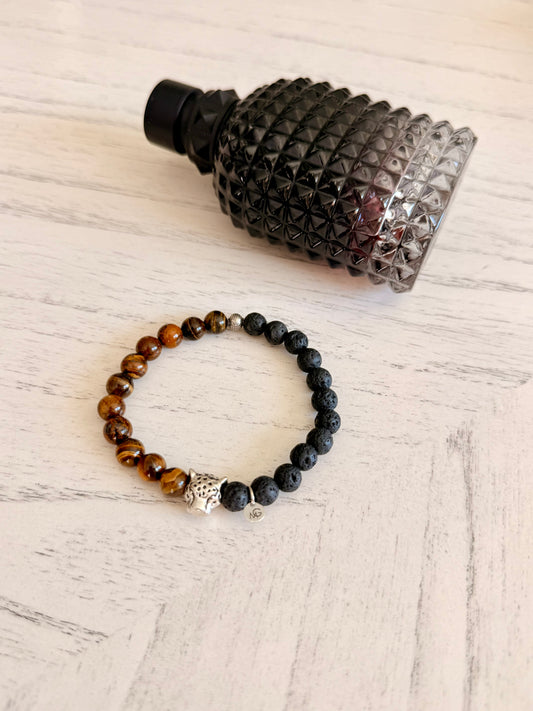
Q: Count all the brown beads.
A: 11